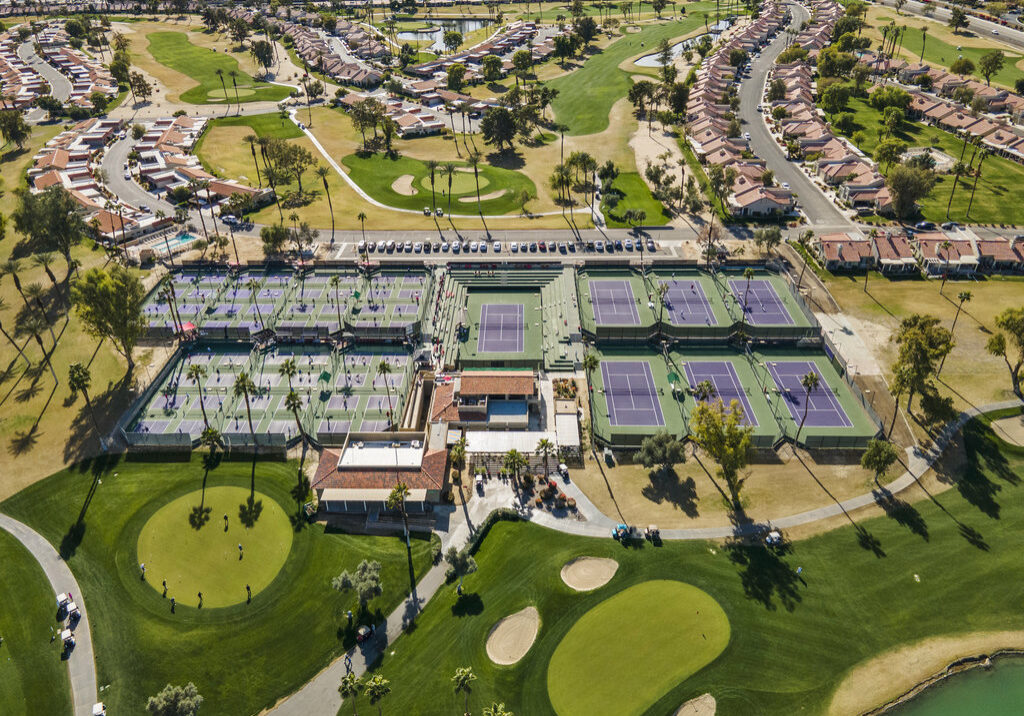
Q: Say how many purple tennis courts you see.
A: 7